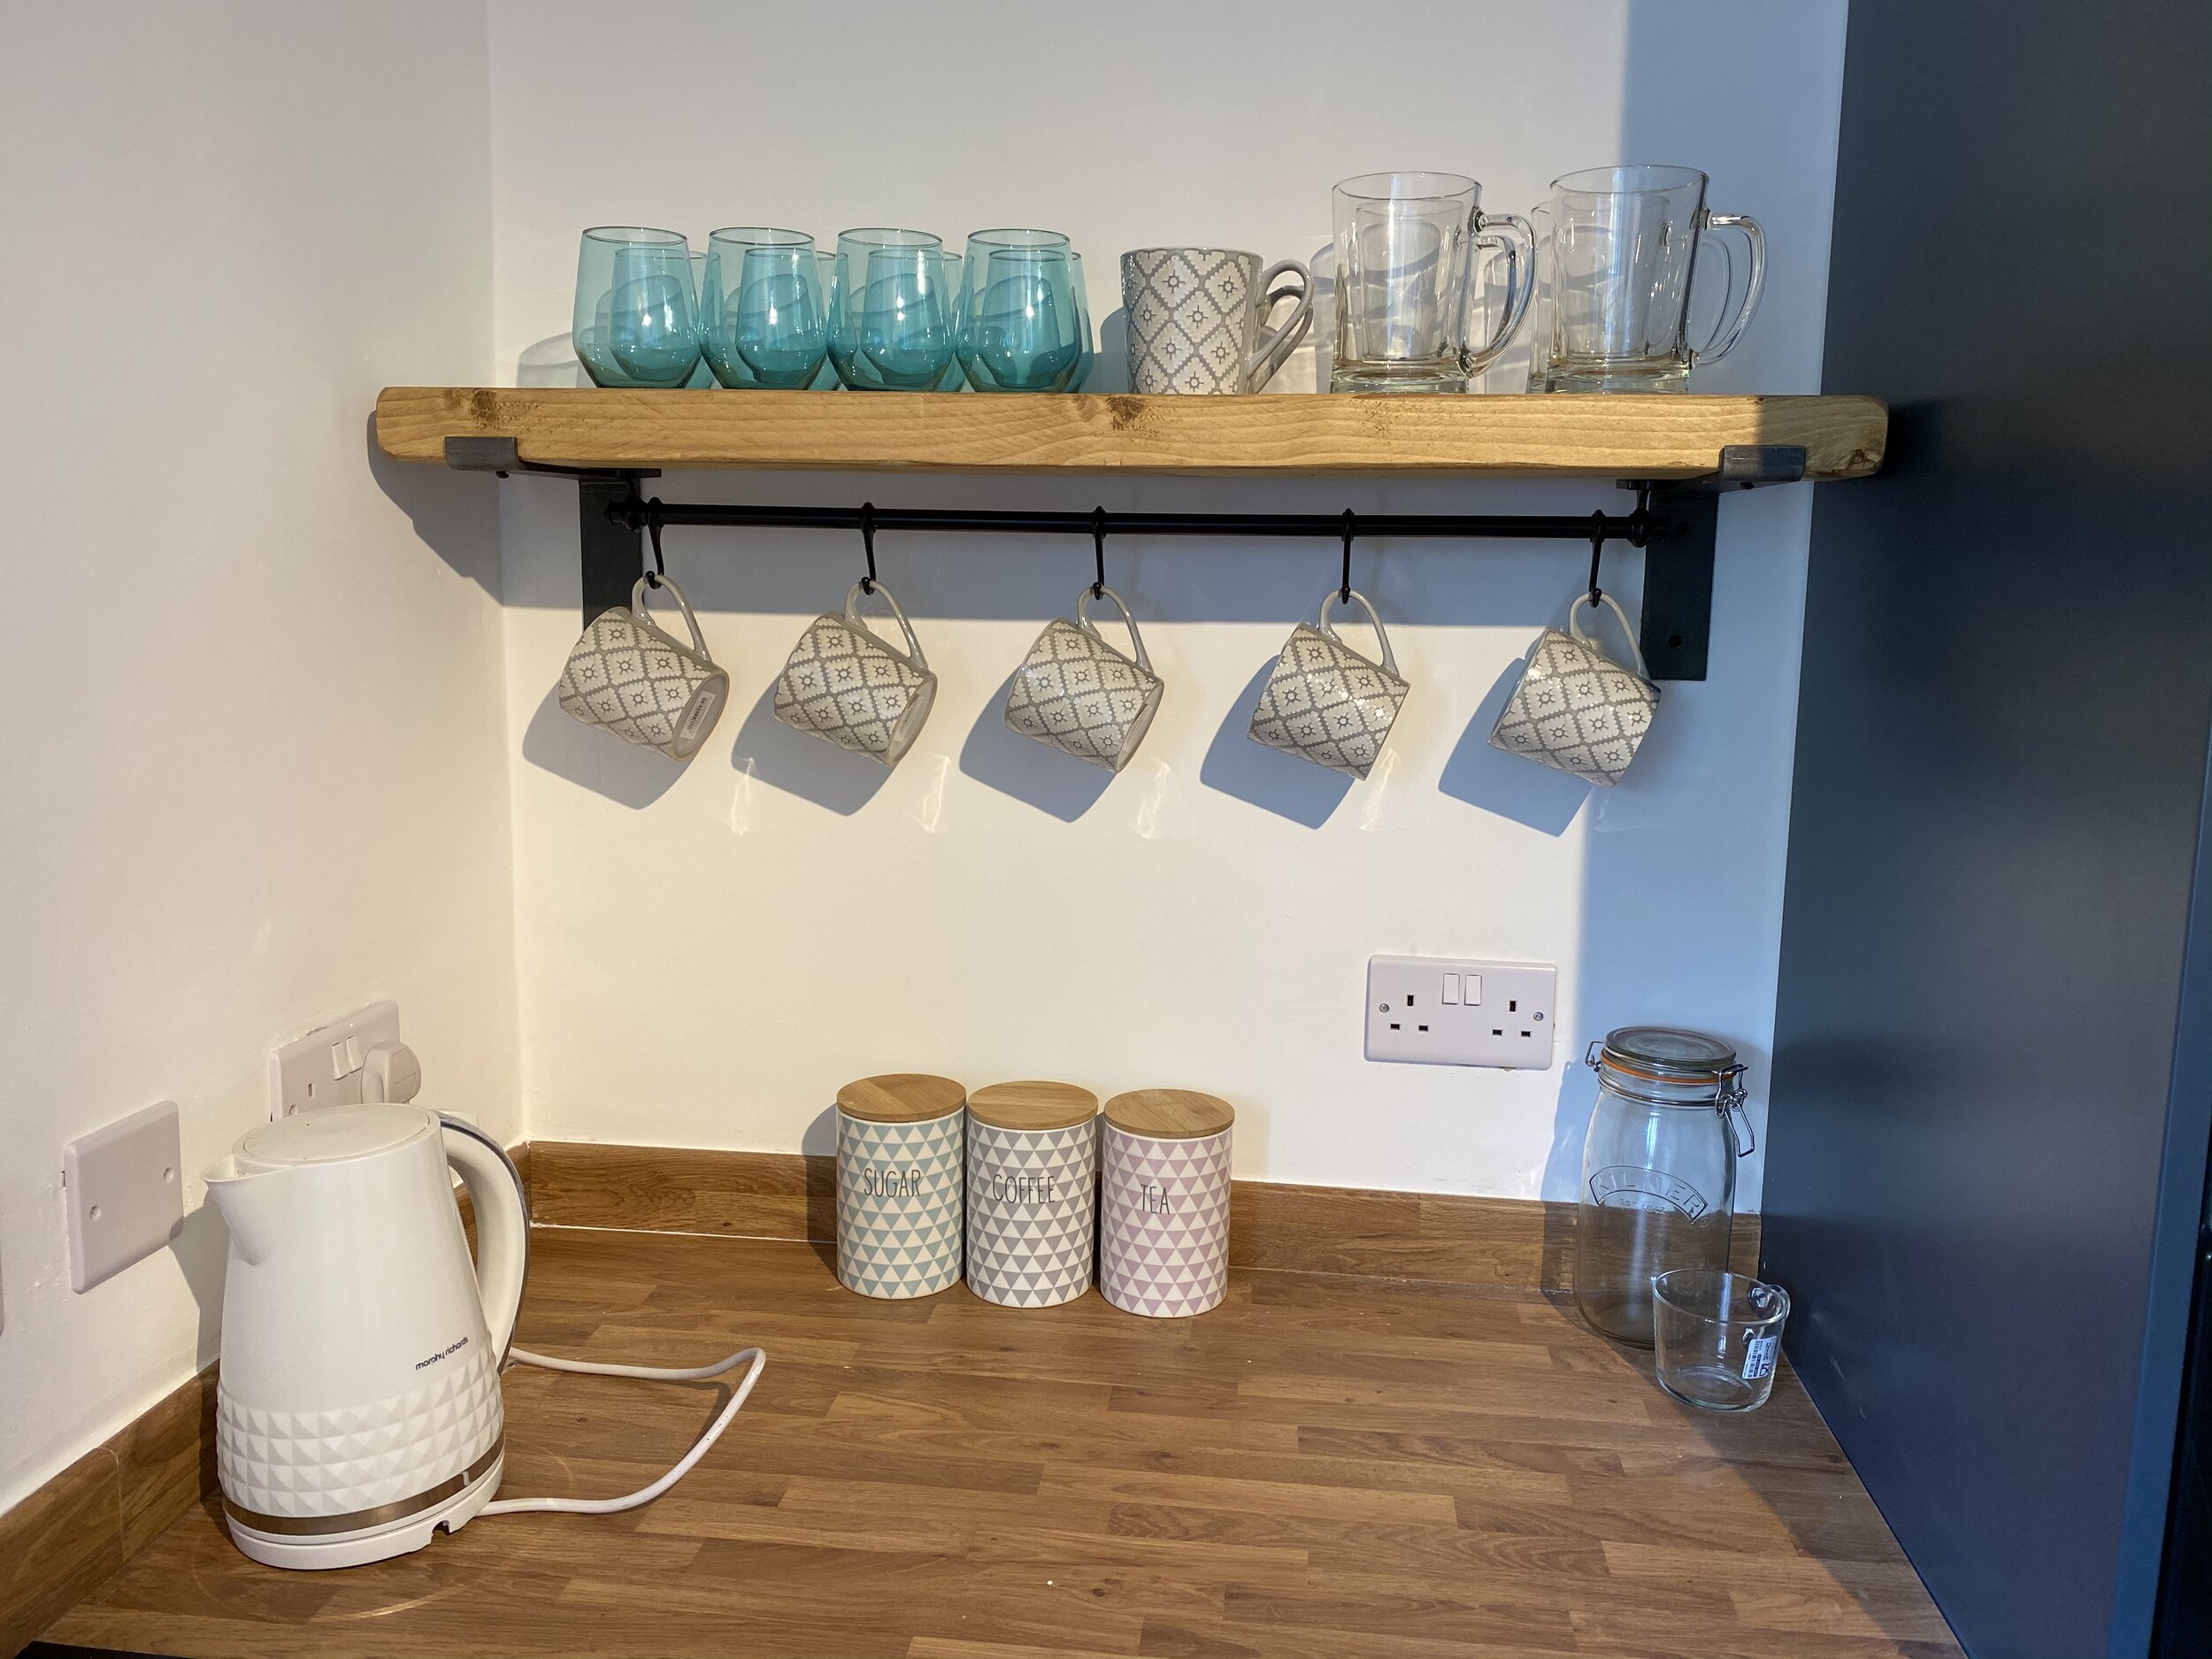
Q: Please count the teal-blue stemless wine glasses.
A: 8